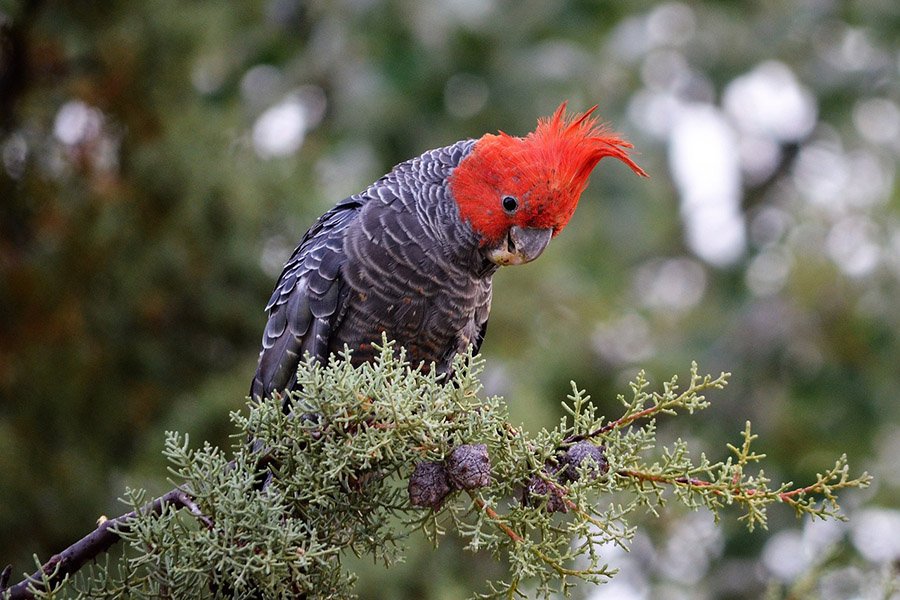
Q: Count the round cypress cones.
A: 4